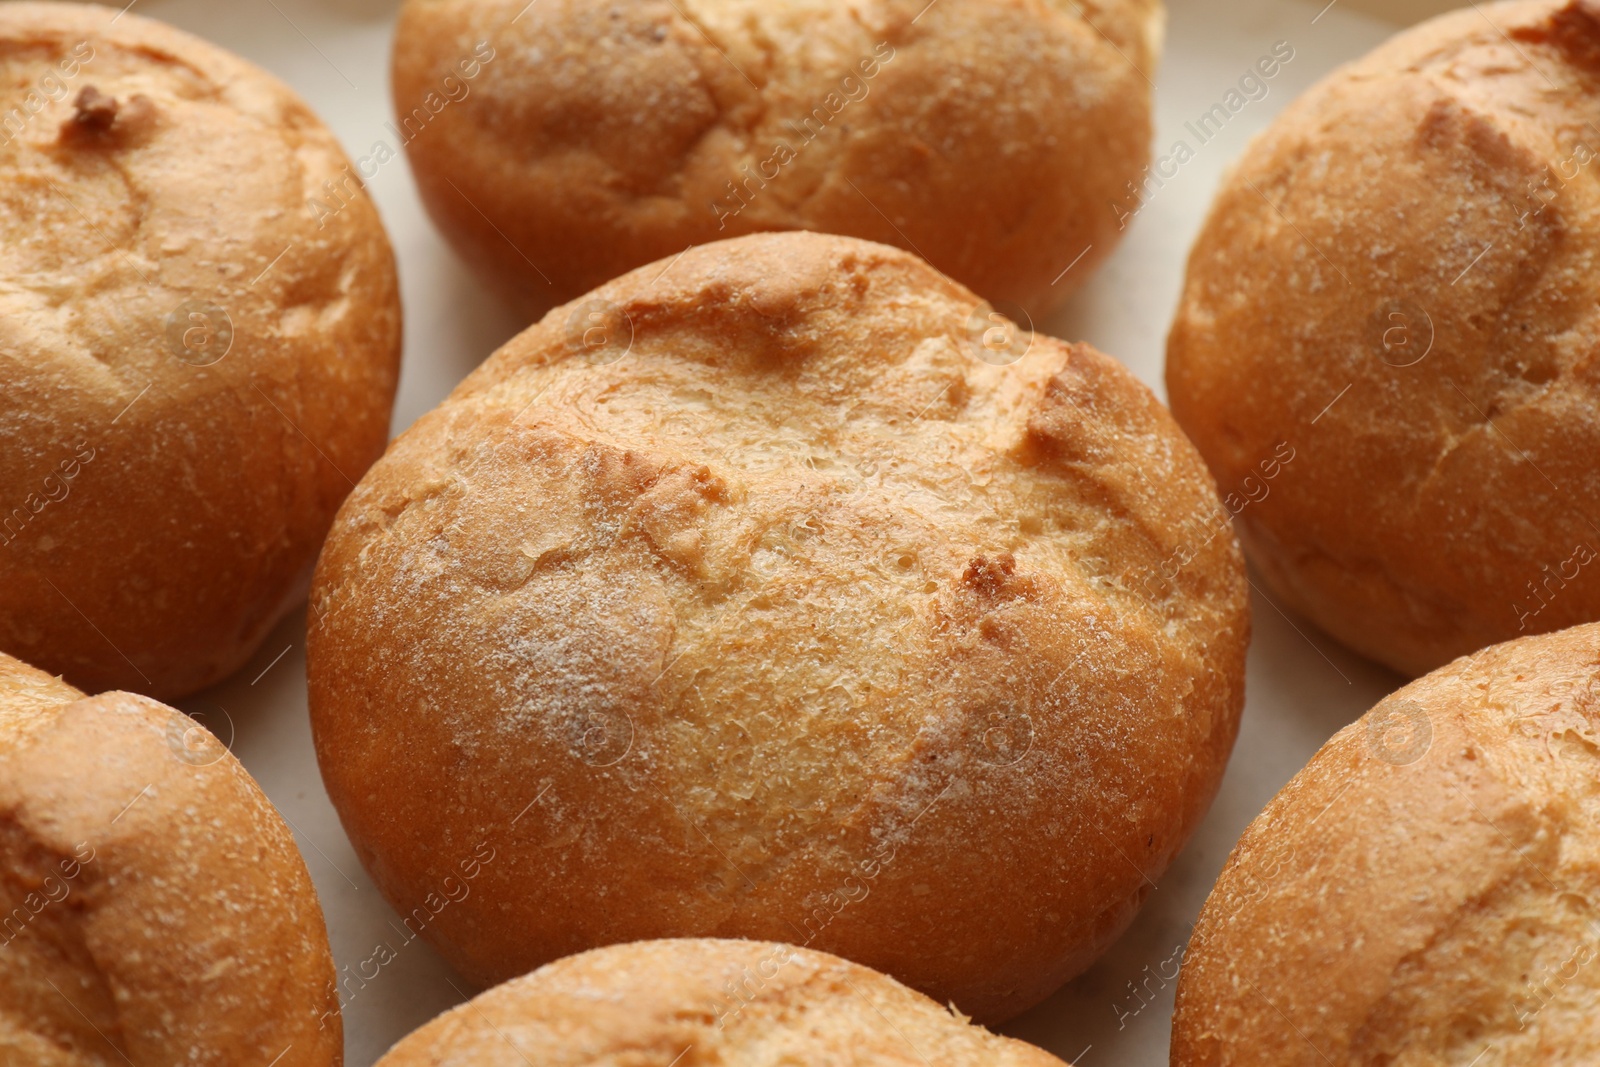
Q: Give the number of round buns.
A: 7